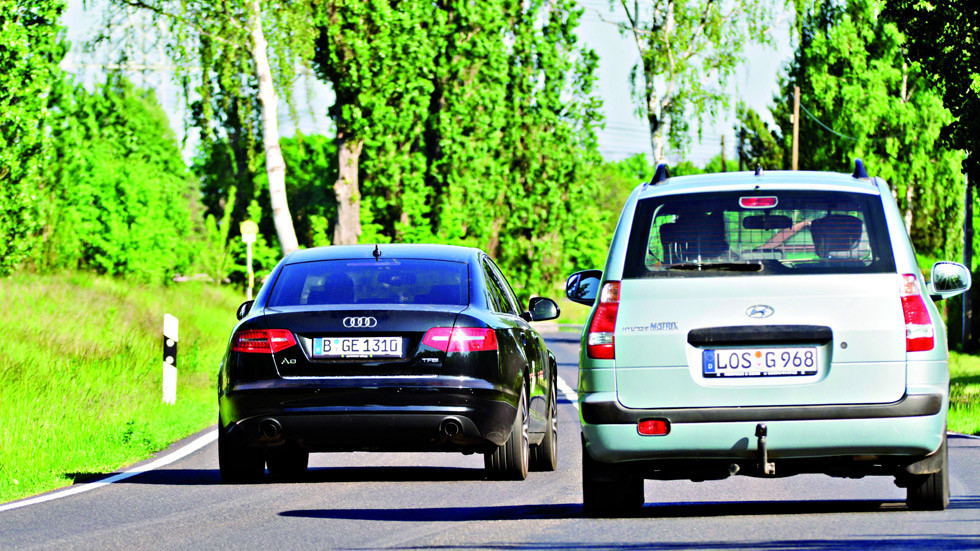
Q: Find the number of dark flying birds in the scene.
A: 0